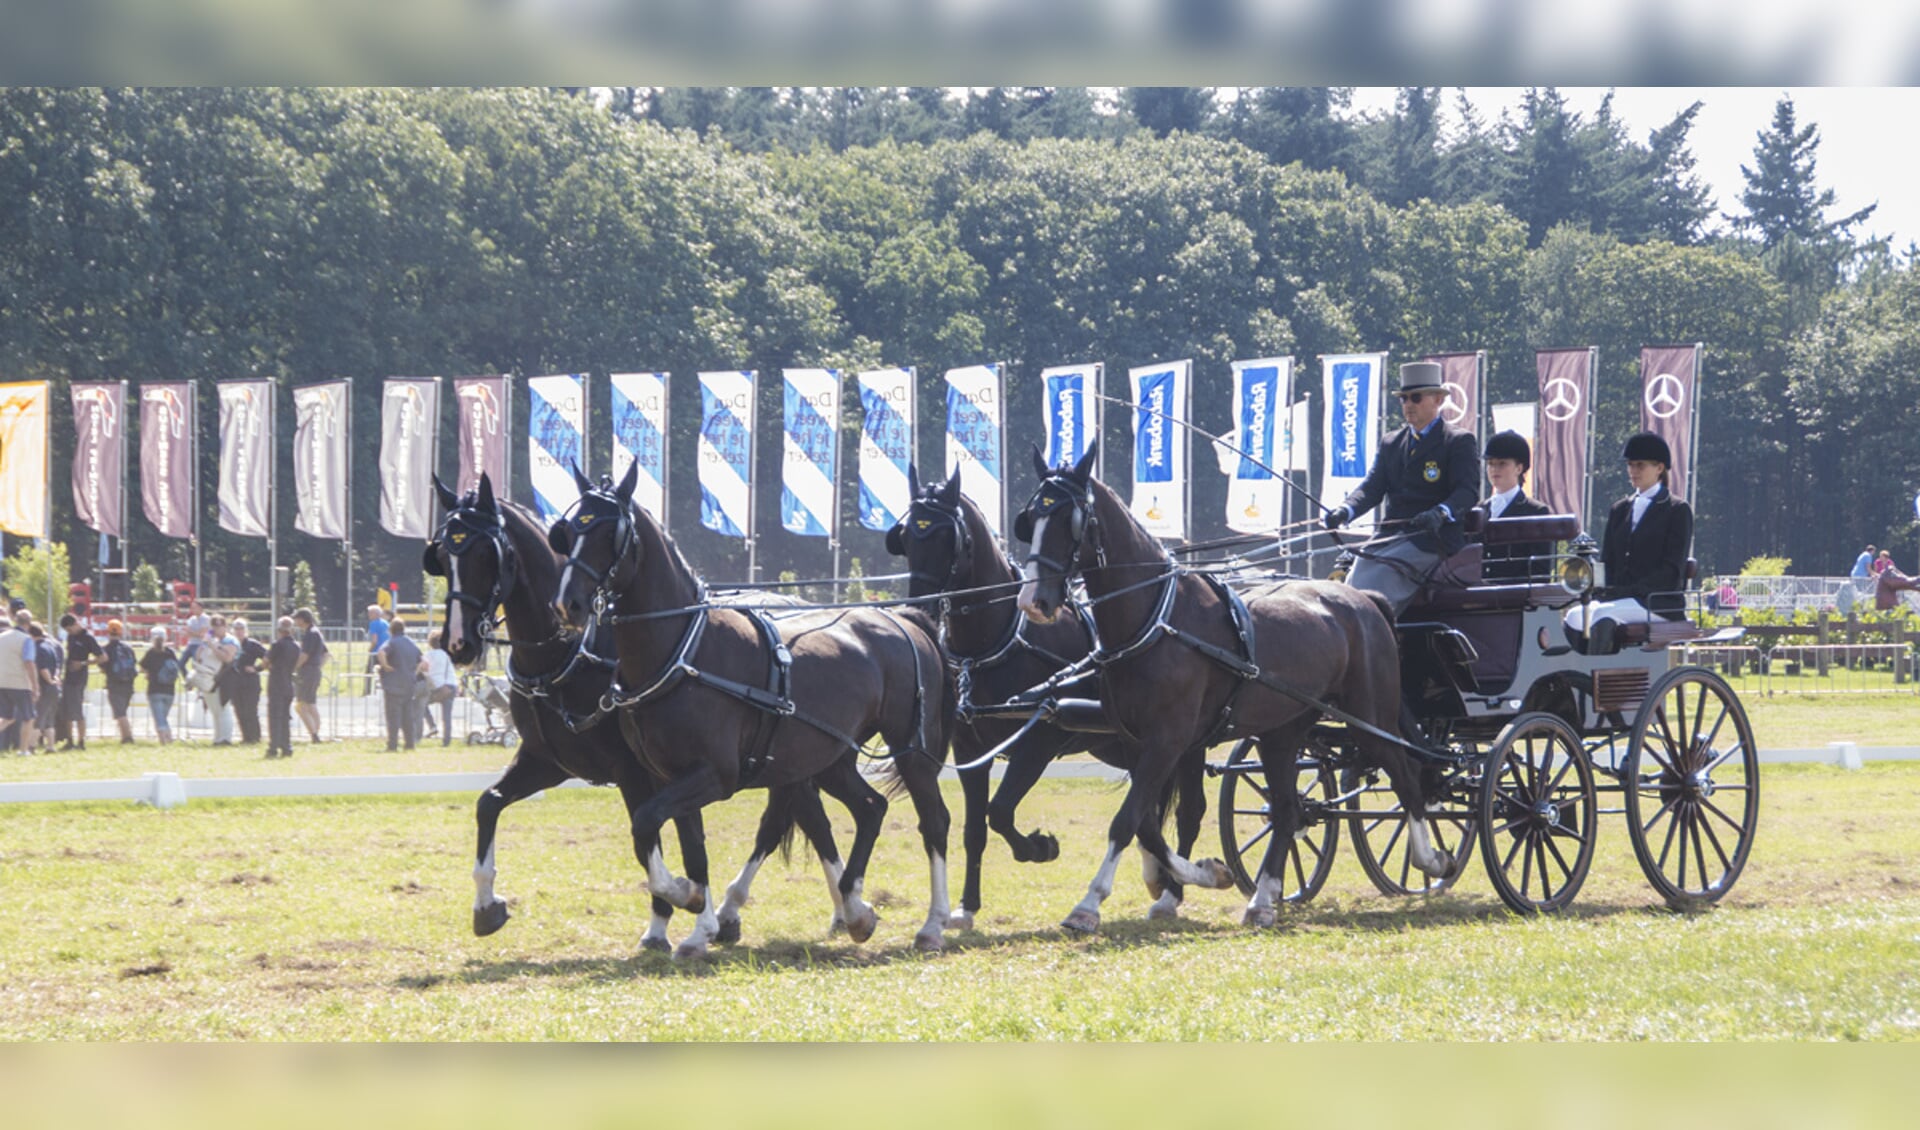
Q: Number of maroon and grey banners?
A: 9